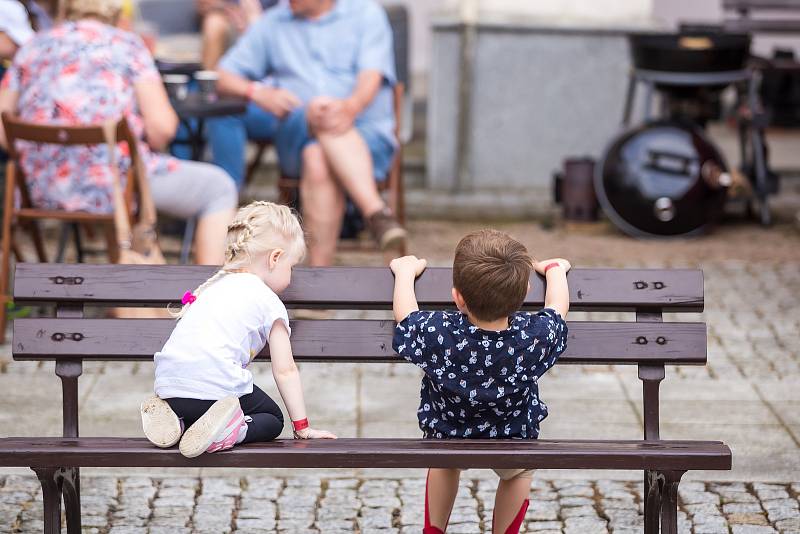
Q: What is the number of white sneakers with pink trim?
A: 2